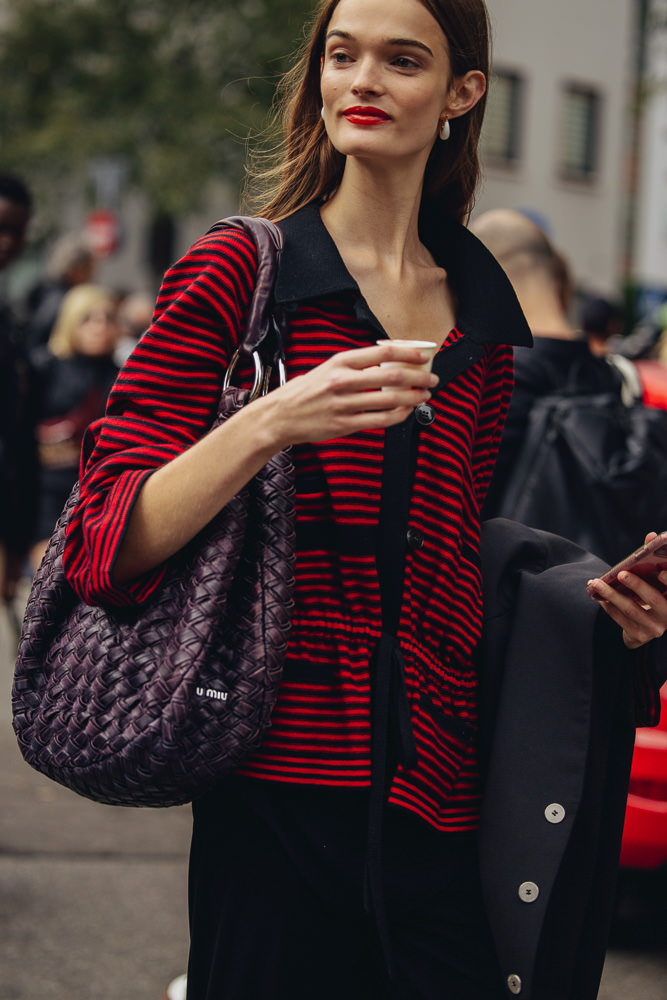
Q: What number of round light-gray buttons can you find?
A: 3